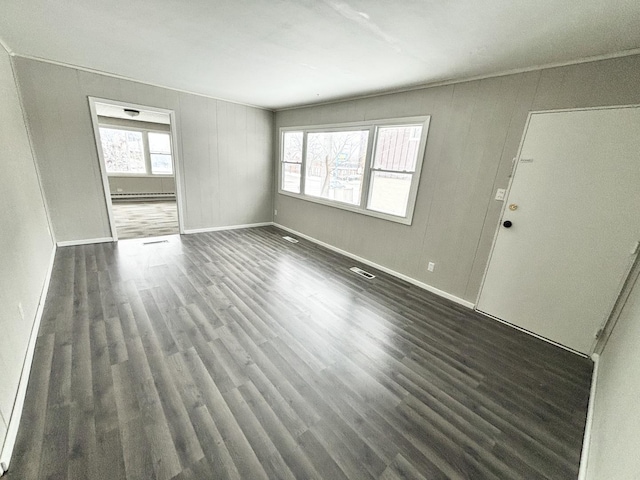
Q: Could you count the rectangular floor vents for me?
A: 3